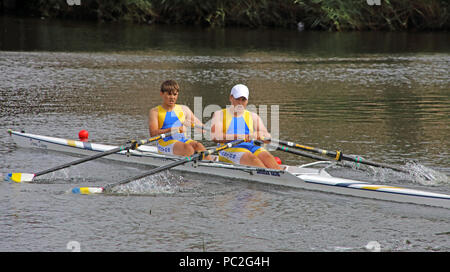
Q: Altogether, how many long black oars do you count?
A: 4